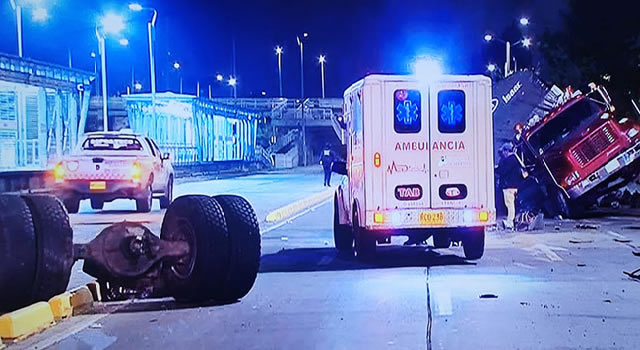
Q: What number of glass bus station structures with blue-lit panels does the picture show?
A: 2